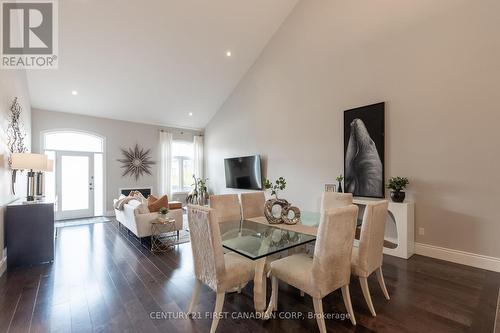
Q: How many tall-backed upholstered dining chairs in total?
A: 6